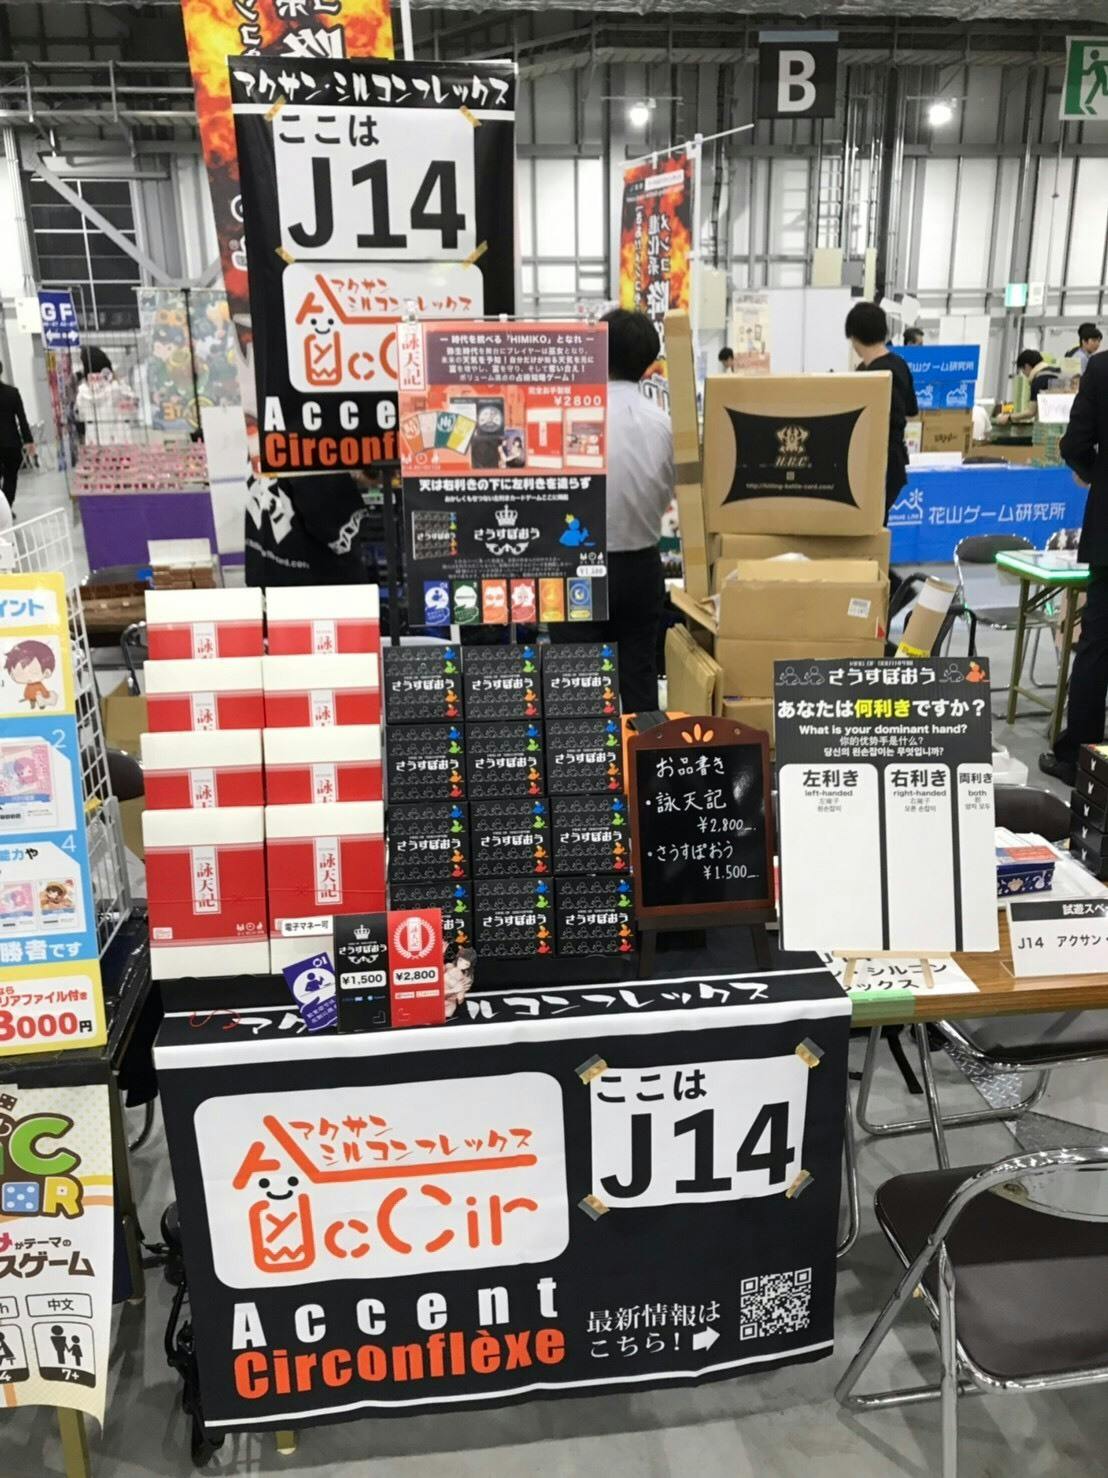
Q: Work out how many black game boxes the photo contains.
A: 12